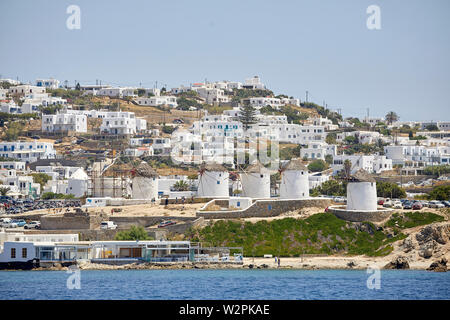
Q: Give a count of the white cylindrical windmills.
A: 5